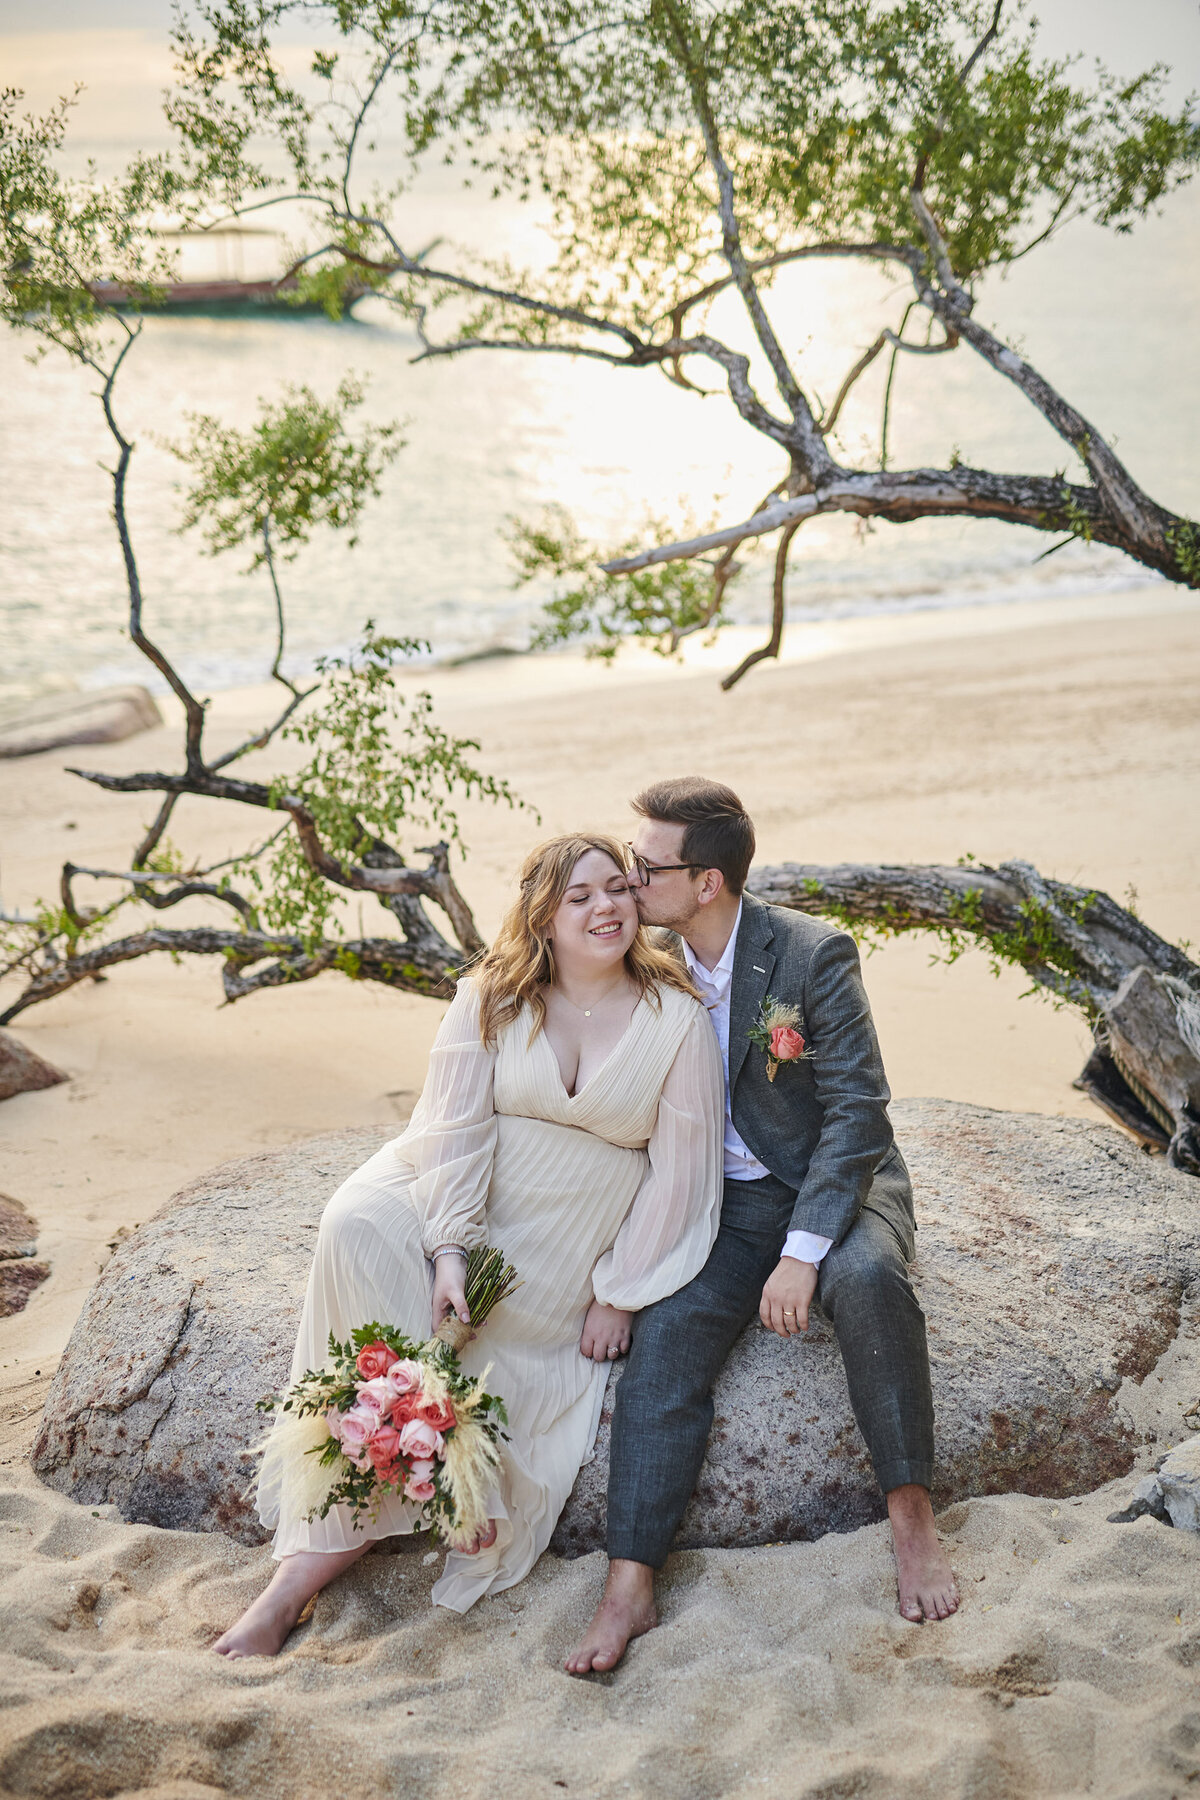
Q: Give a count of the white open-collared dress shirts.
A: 1